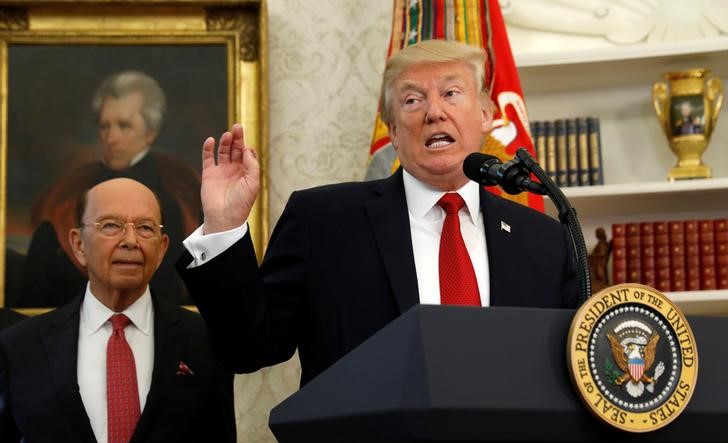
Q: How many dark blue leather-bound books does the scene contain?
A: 7